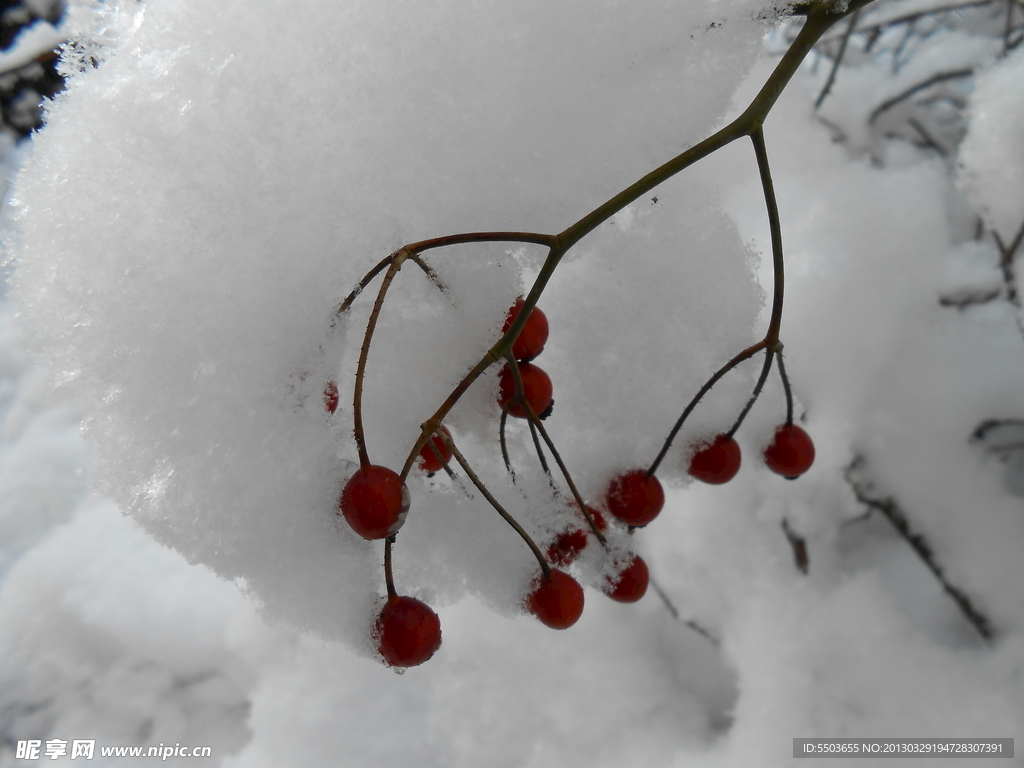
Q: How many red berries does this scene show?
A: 13